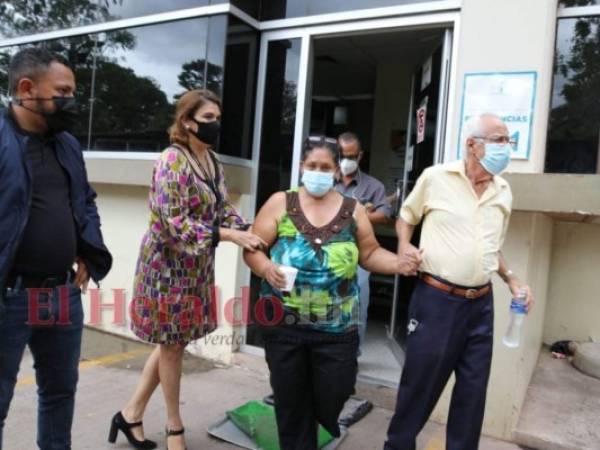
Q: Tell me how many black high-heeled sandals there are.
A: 2